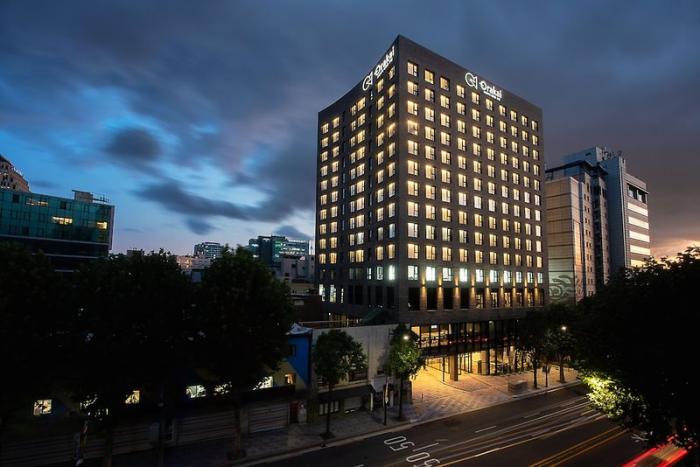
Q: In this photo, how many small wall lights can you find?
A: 9